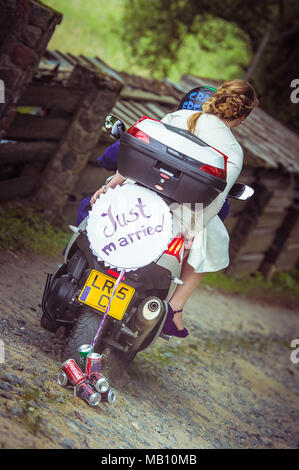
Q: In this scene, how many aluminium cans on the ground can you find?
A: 7